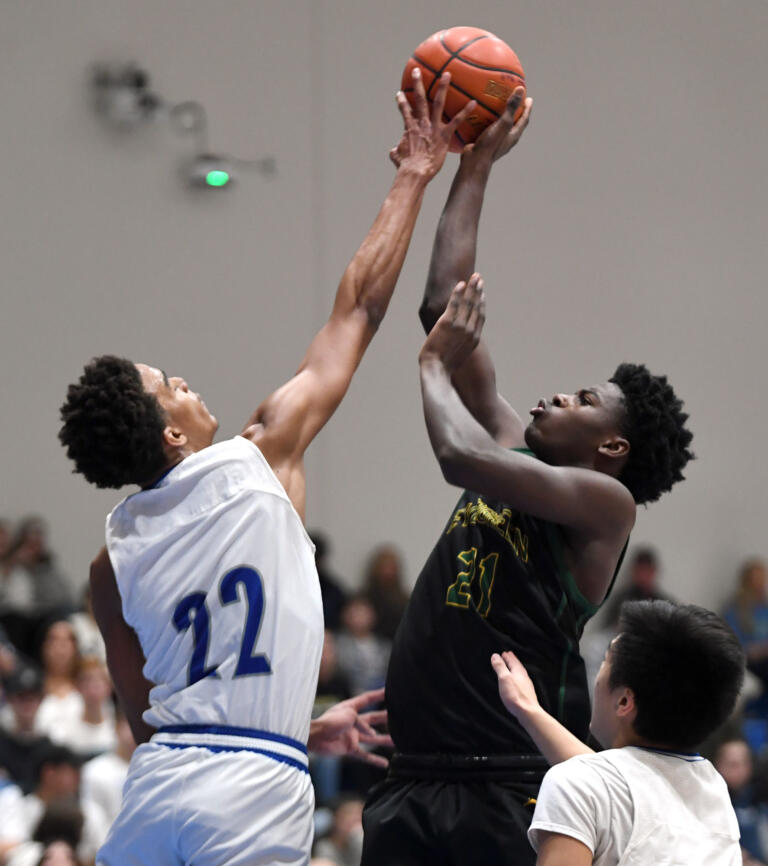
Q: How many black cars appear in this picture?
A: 0